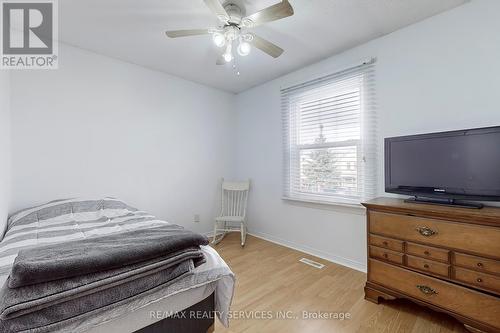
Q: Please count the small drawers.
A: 6